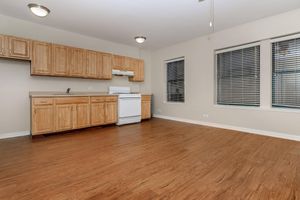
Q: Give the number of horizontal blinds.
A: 3